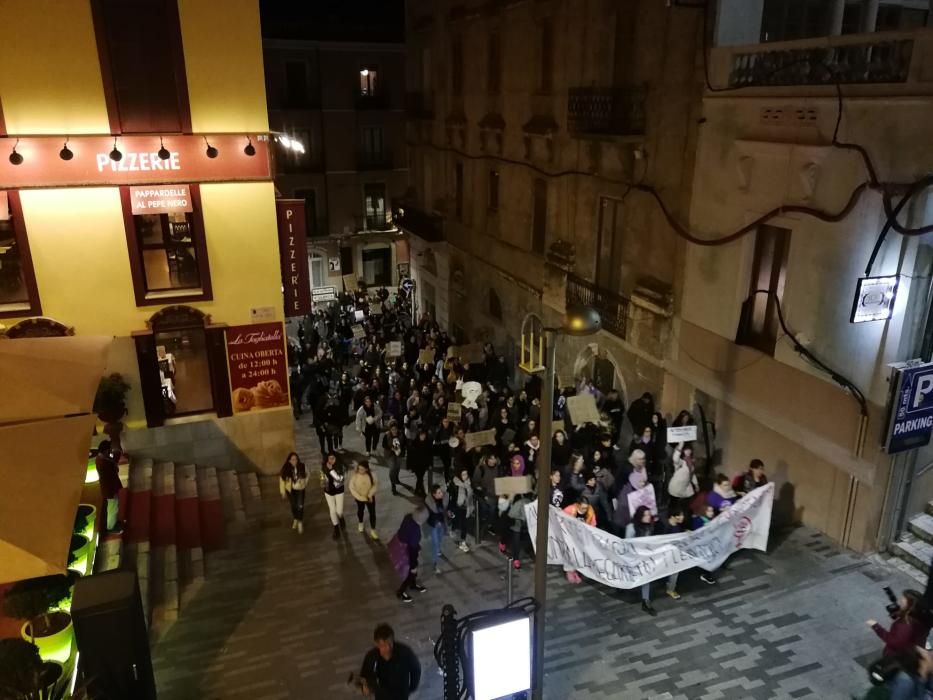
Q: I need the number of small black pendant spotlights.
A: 6